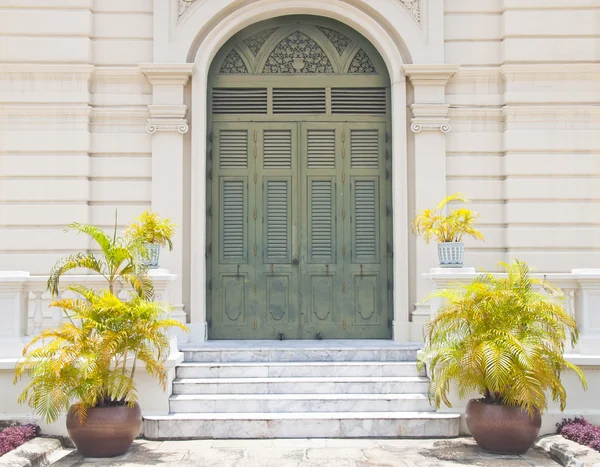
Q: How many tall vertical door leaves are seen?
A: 4